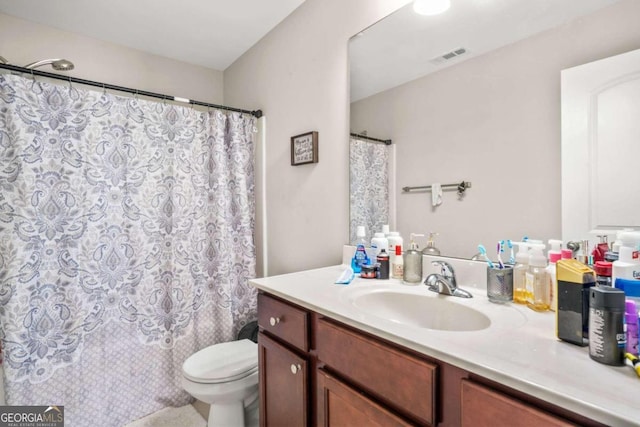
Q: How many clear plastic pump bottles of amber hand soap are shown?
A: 2